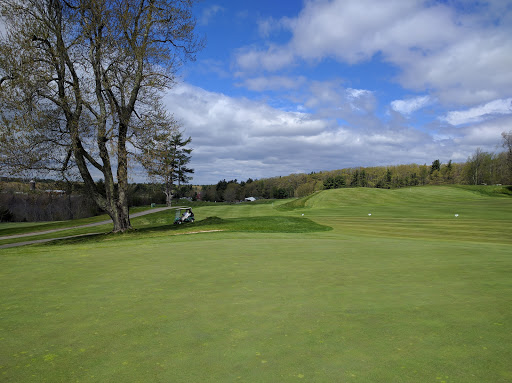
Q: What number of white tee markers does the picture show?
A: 3